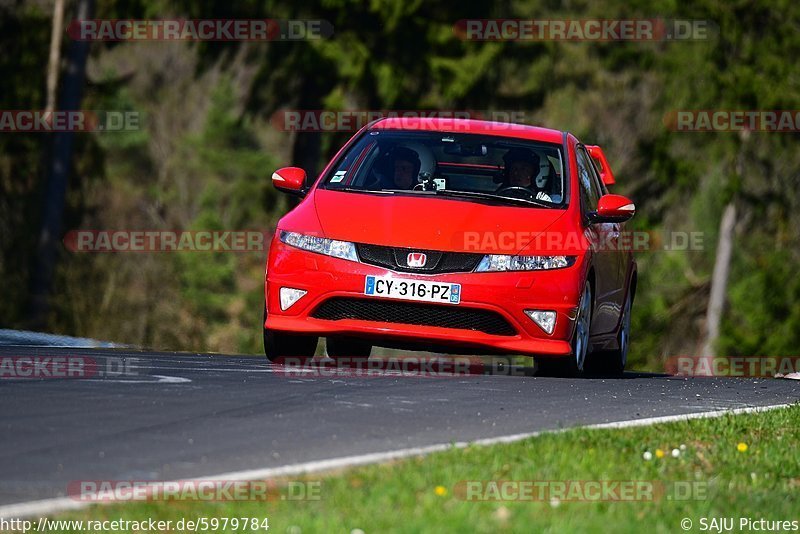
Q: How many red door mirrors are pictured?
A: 2